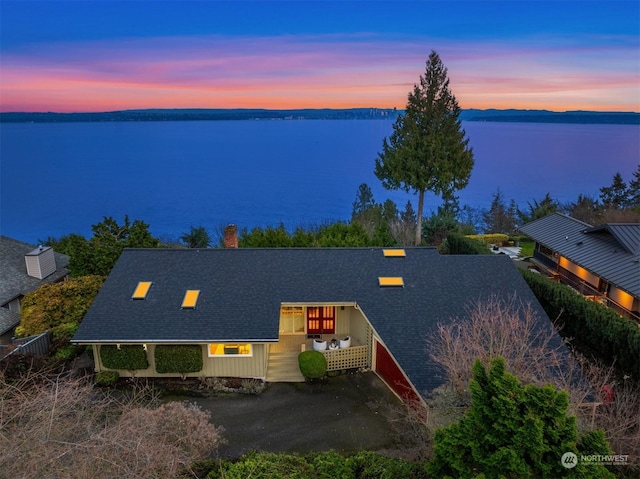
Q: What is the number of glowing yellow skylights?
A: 4